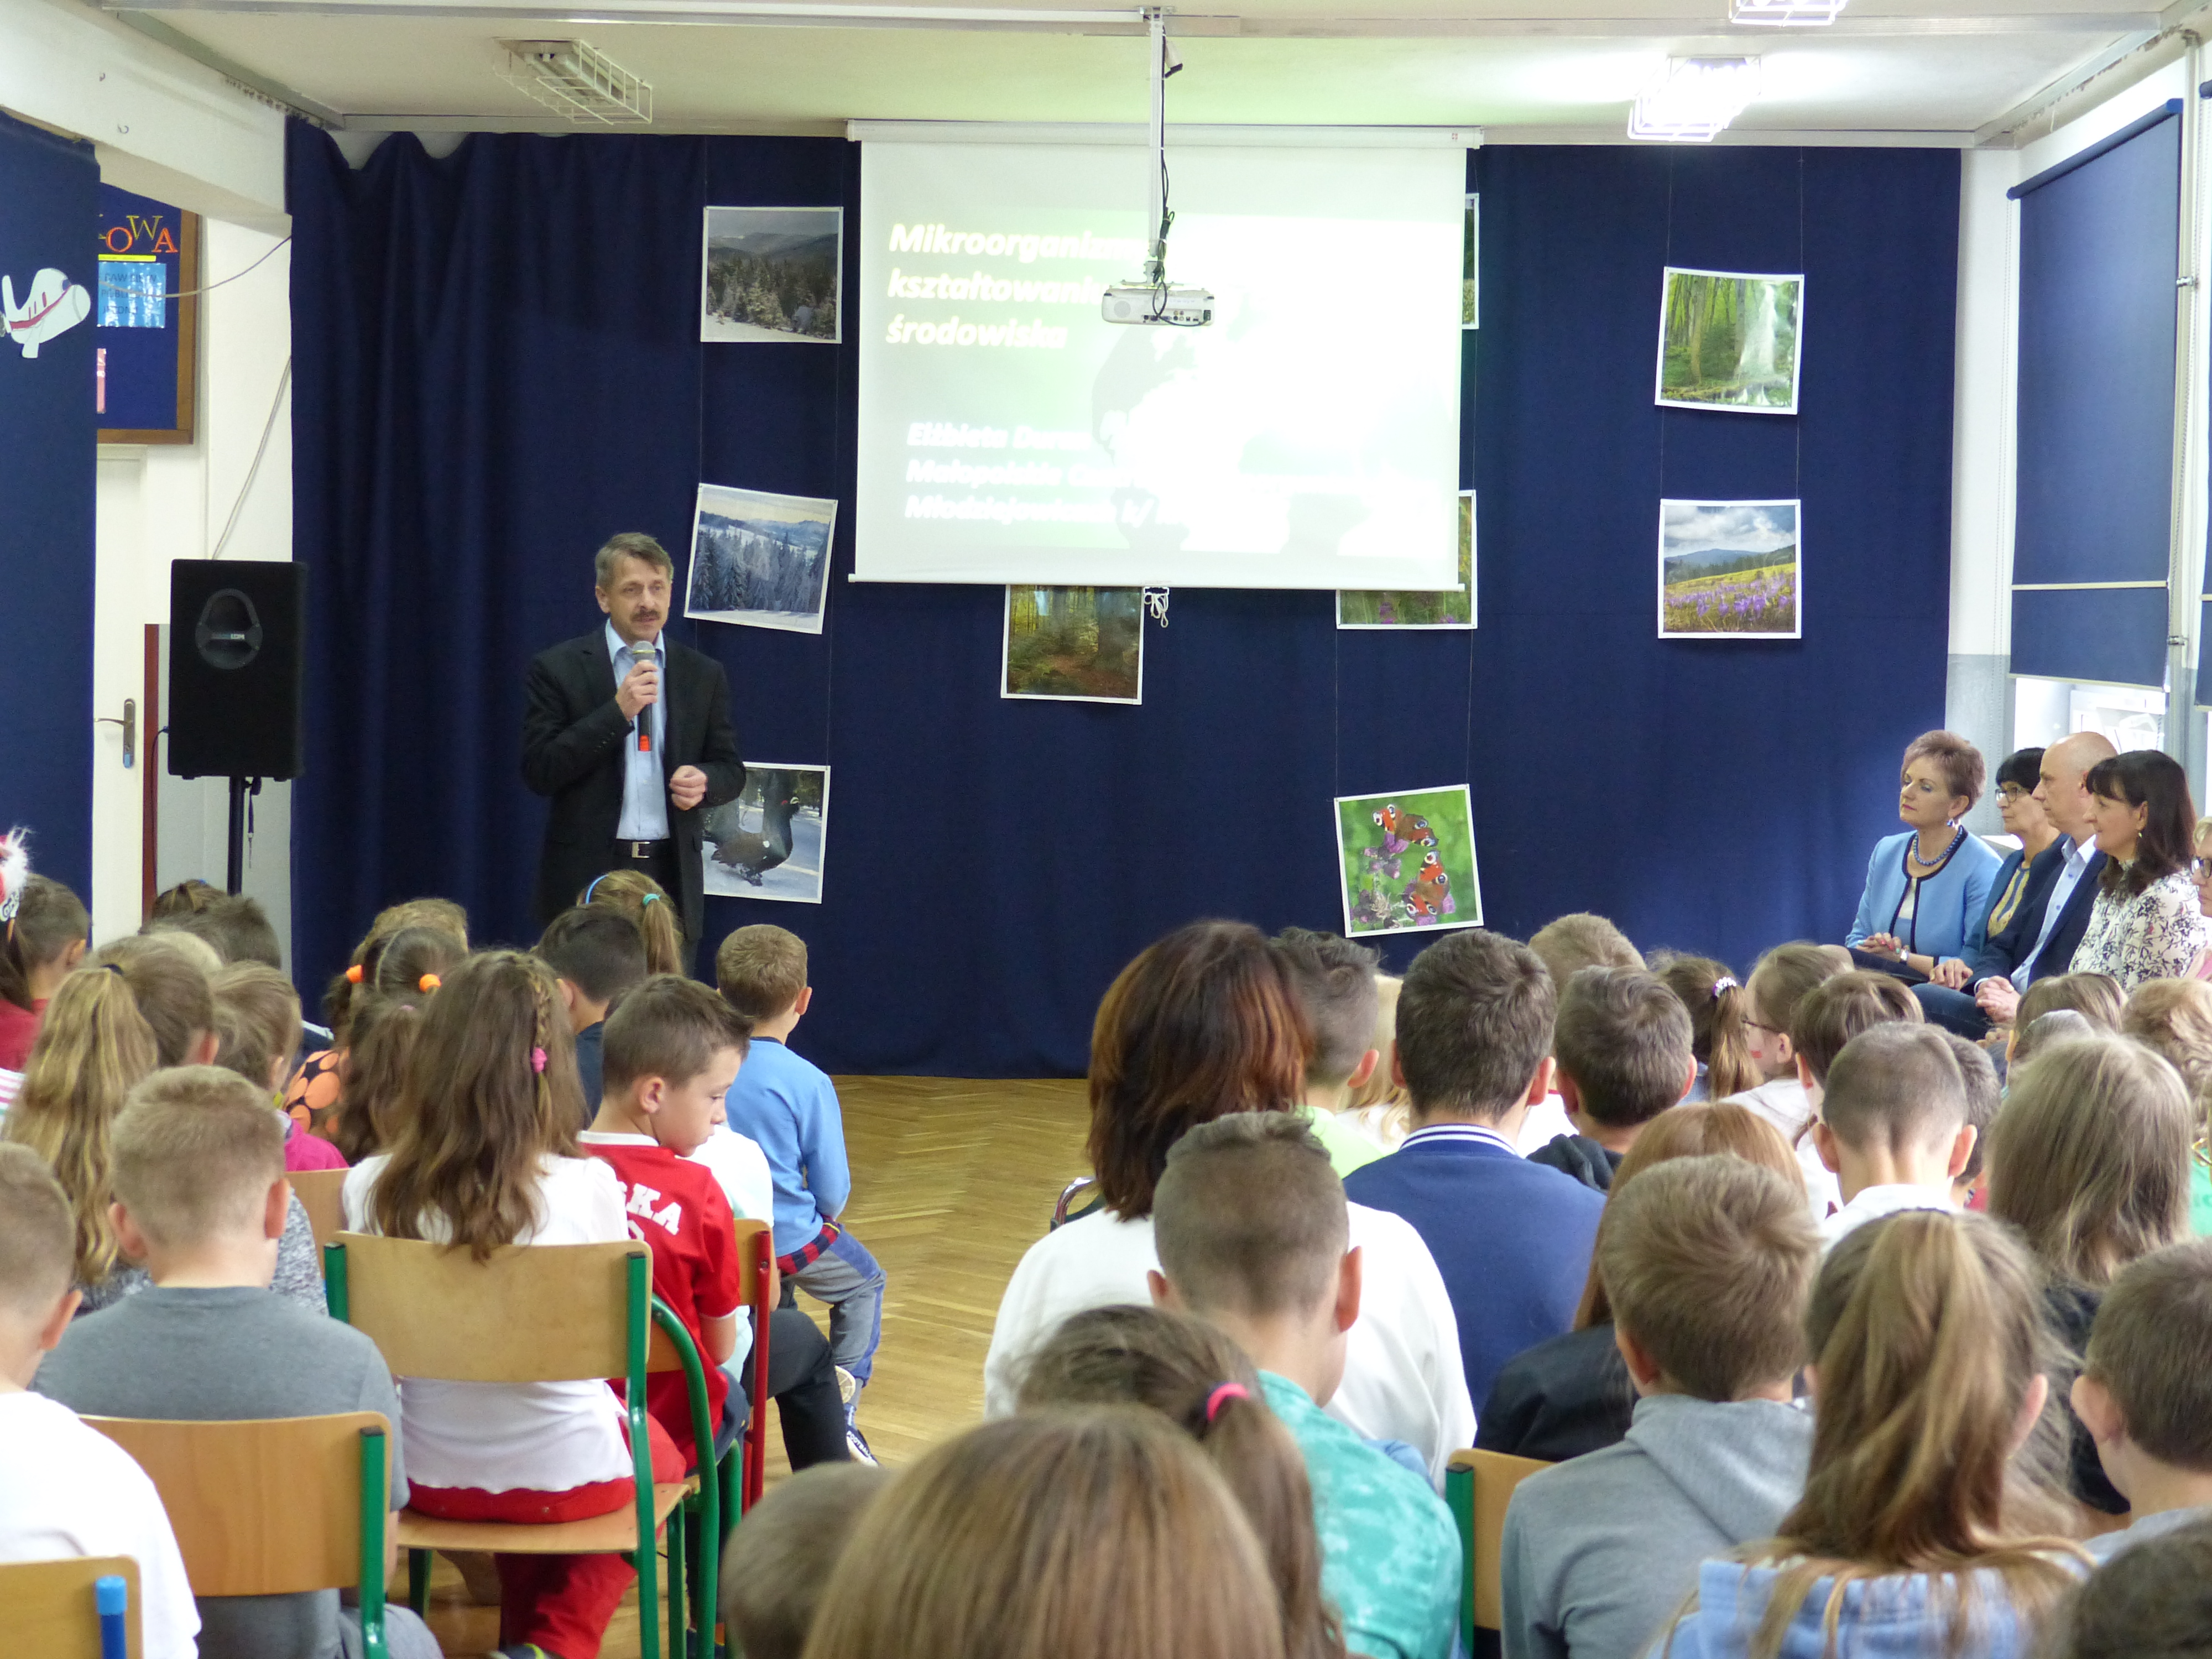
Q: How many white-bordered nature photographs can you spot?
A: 9